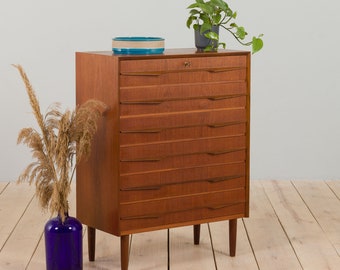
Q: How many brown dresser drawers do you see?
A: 6